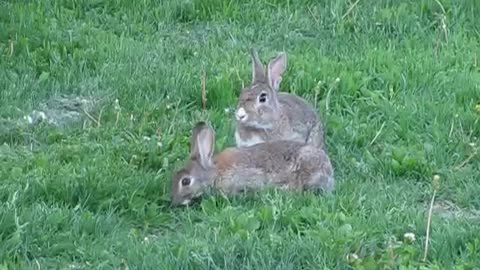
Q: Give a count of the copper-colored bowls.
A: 0